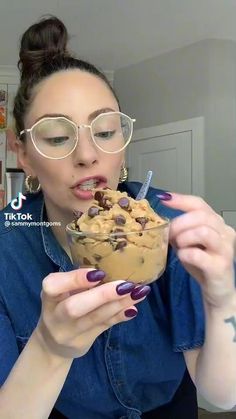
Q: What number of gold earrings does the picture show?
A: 2